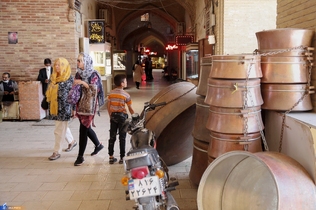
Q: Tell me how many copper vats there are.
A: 13